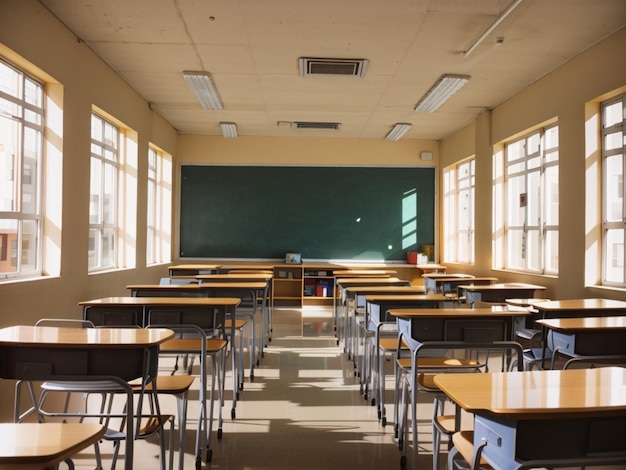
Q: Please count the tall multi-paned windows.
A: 6